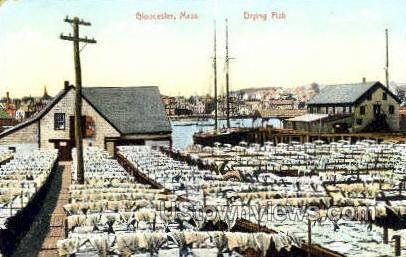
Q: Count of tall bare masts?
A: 2